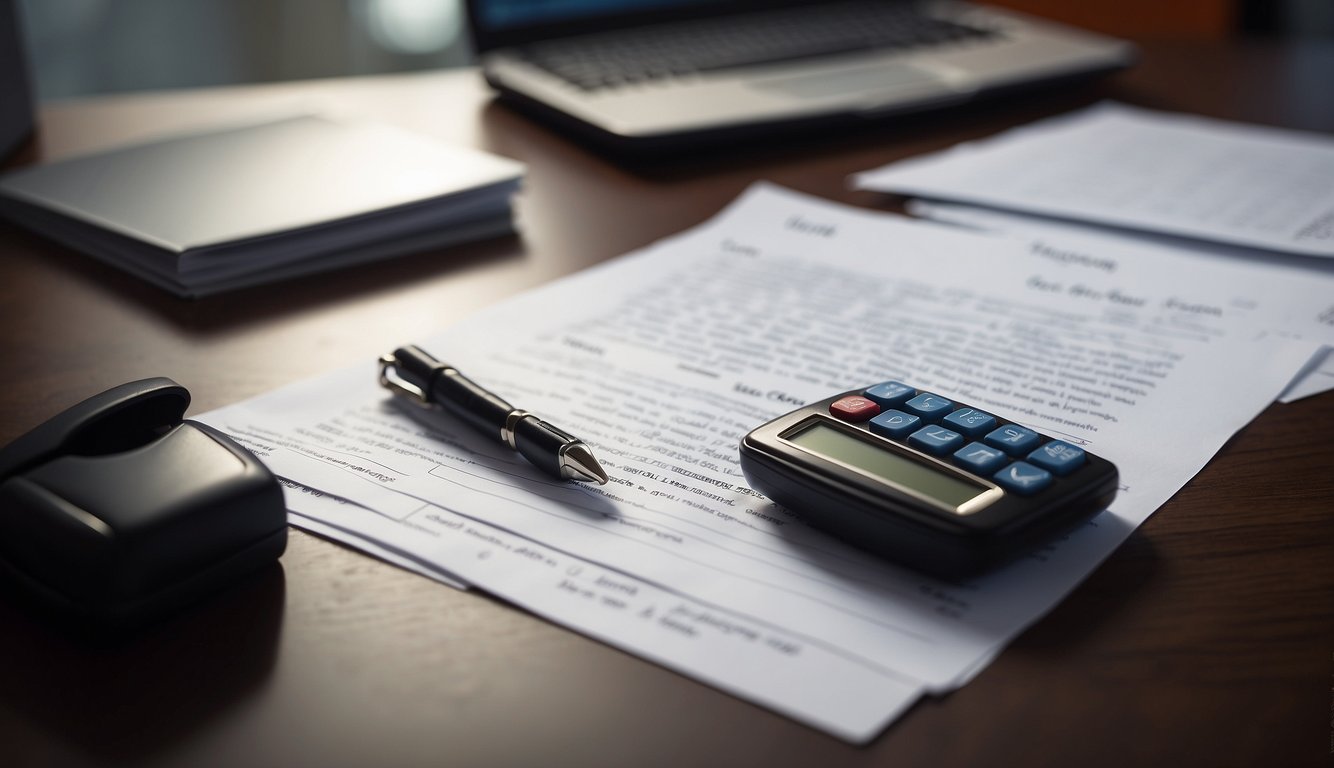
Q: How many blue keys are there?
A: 9